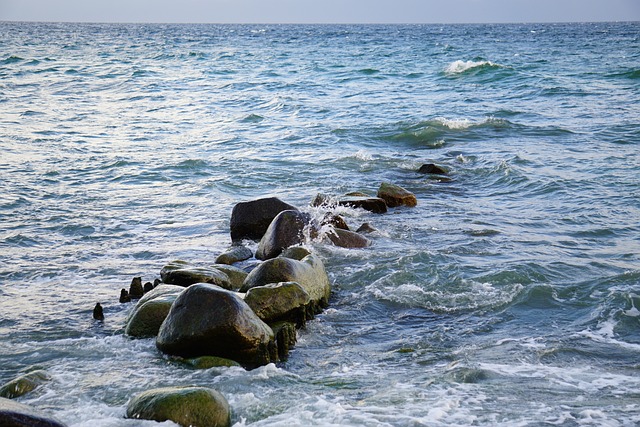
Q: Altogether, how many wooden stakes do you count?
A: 5